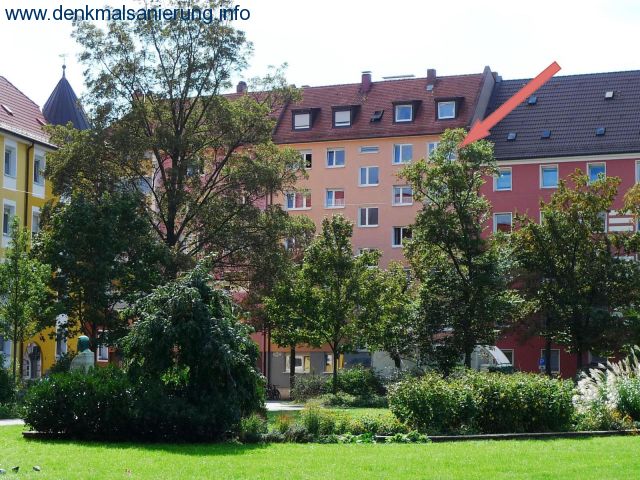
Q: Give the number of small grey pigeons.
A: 3